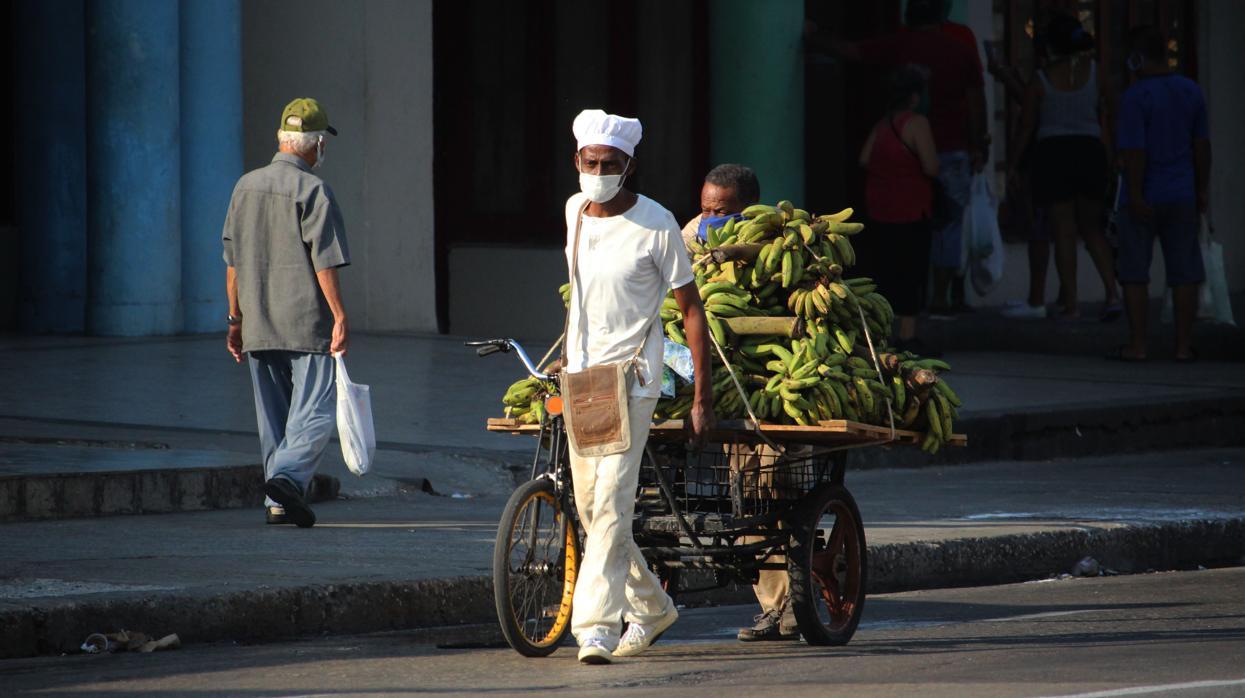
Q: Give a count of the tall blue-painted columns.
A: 3